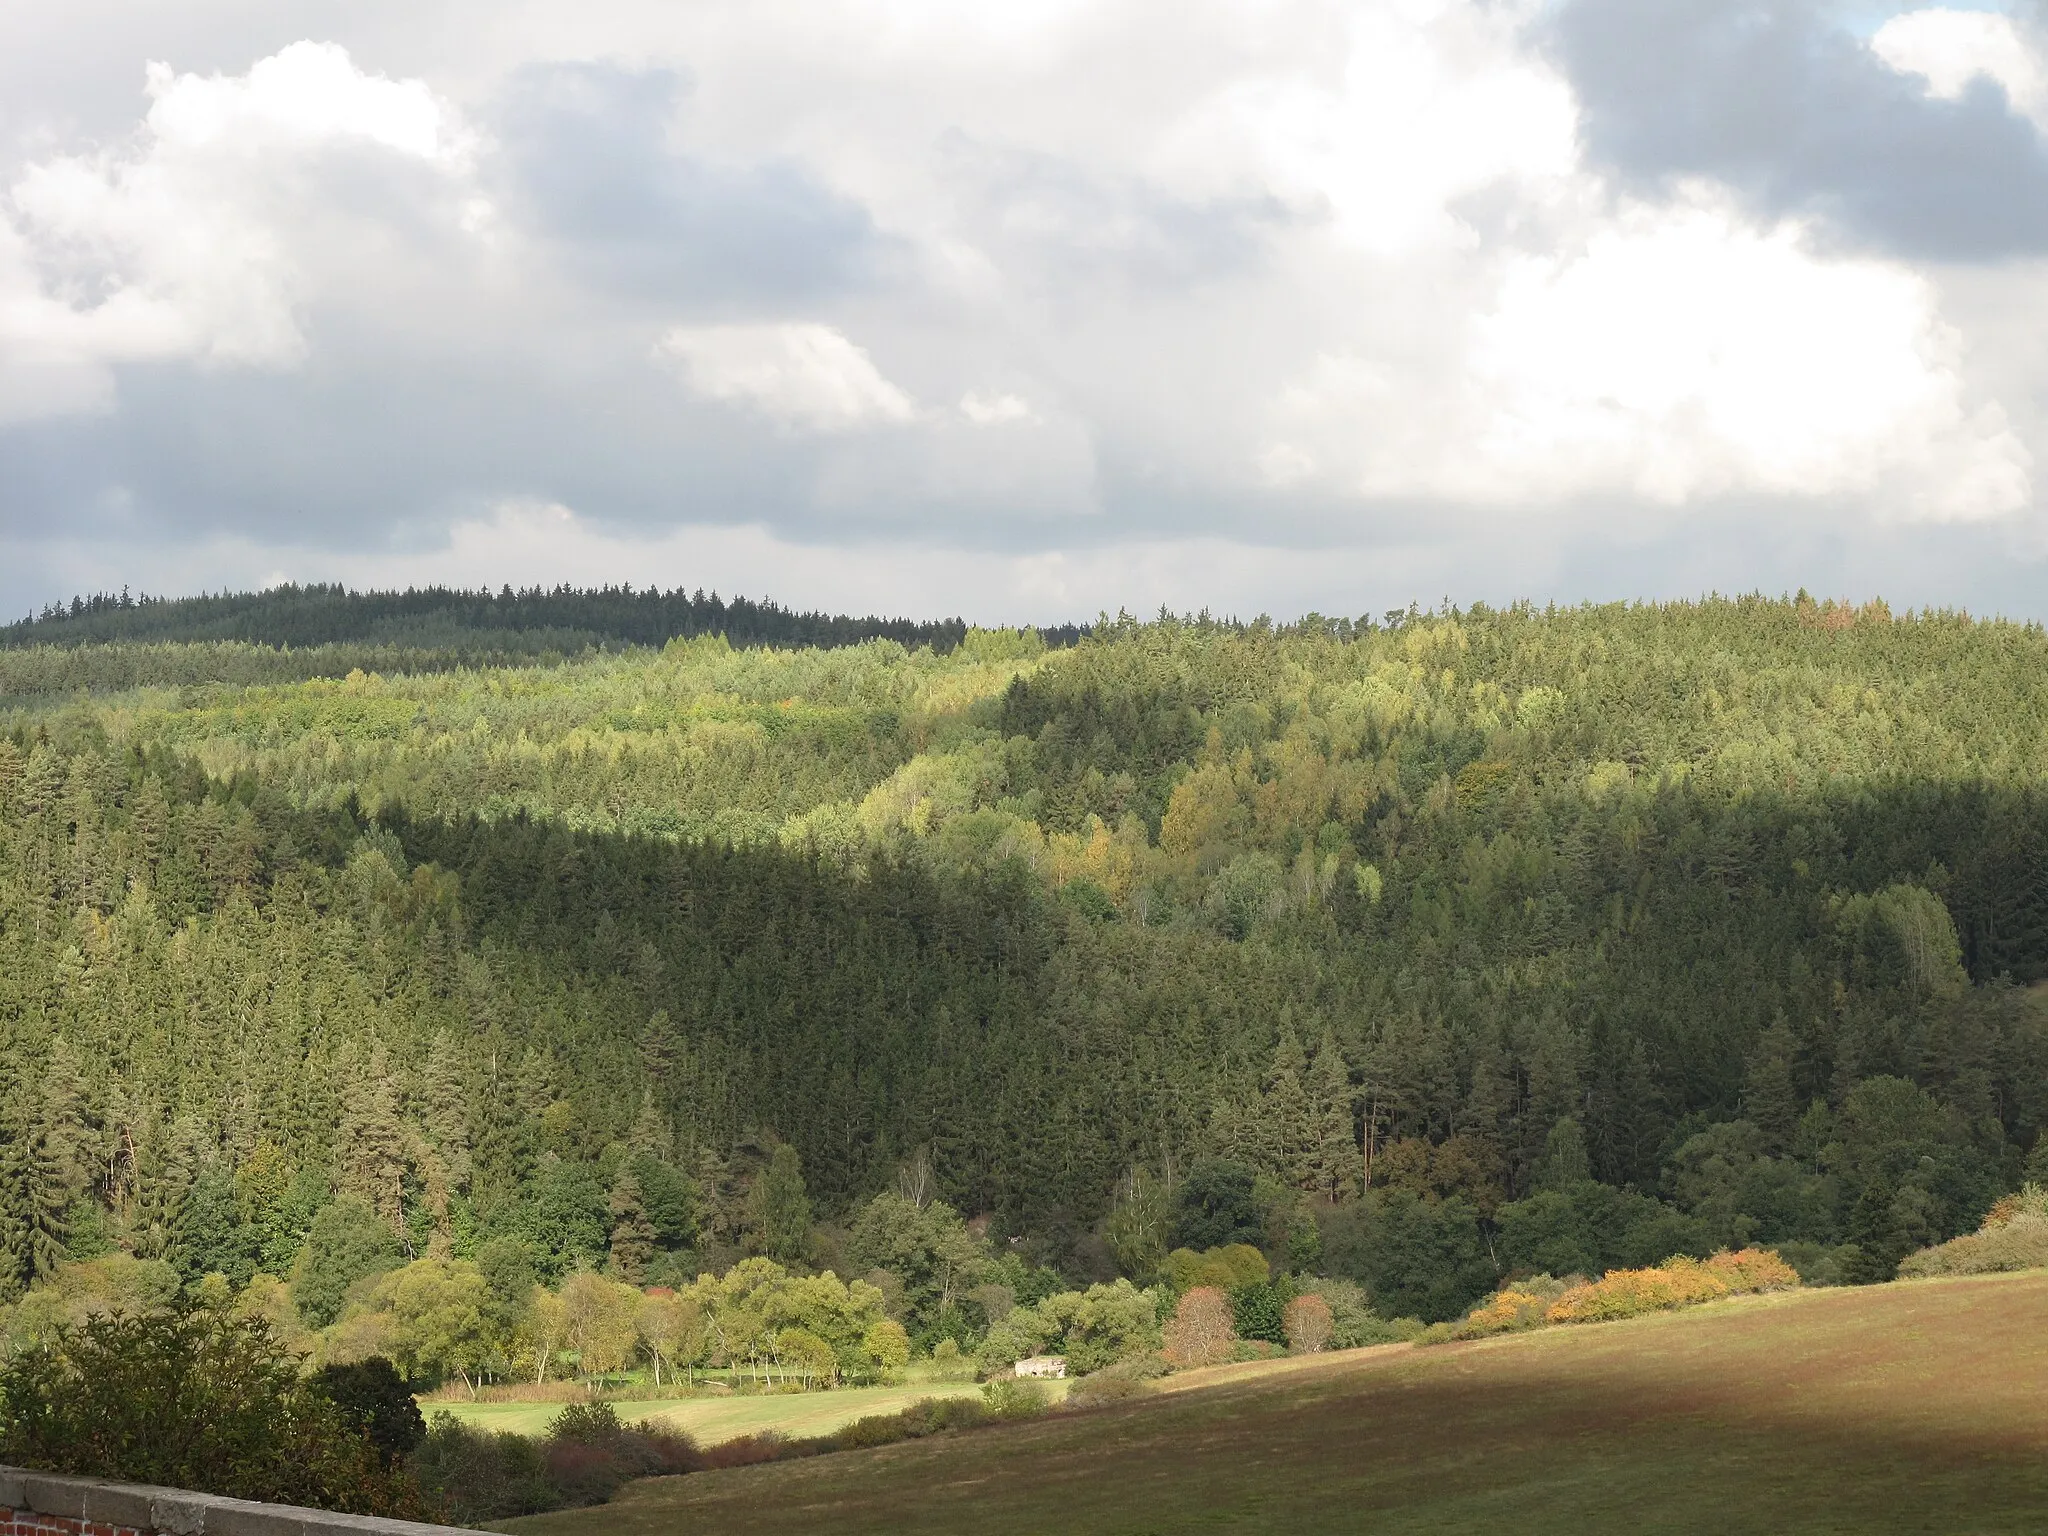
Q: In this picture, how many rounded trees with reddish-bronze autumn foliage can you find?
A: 2